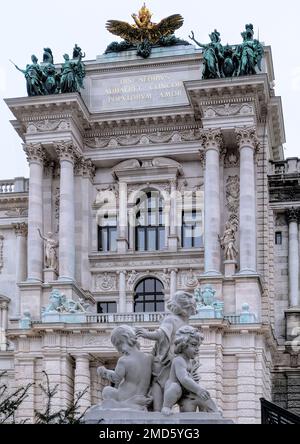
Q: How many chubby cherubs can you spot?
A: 3